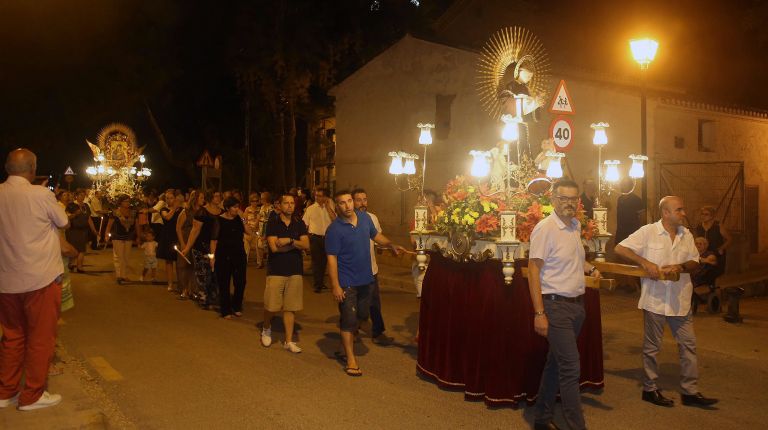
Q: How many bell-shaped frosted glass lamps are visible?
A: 9